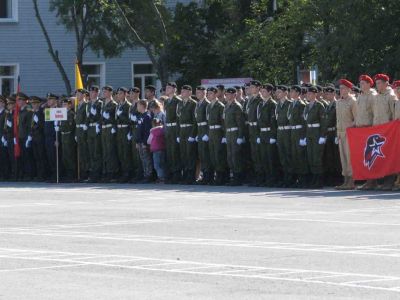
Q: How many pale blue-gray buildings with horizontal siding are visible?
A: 1